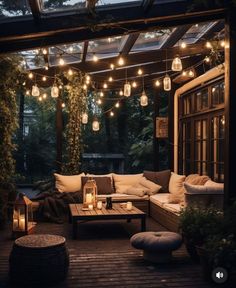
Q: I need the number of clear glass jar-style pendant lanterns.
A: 8